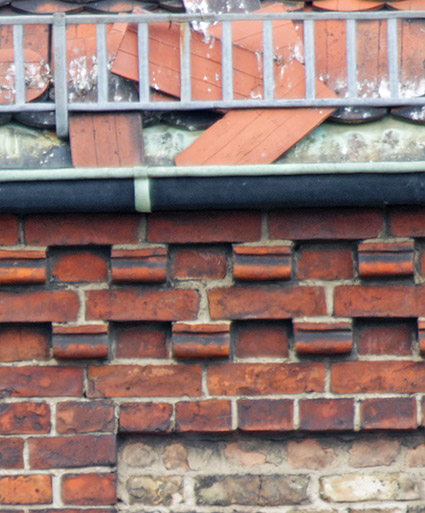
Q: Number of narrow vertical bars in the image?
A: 9